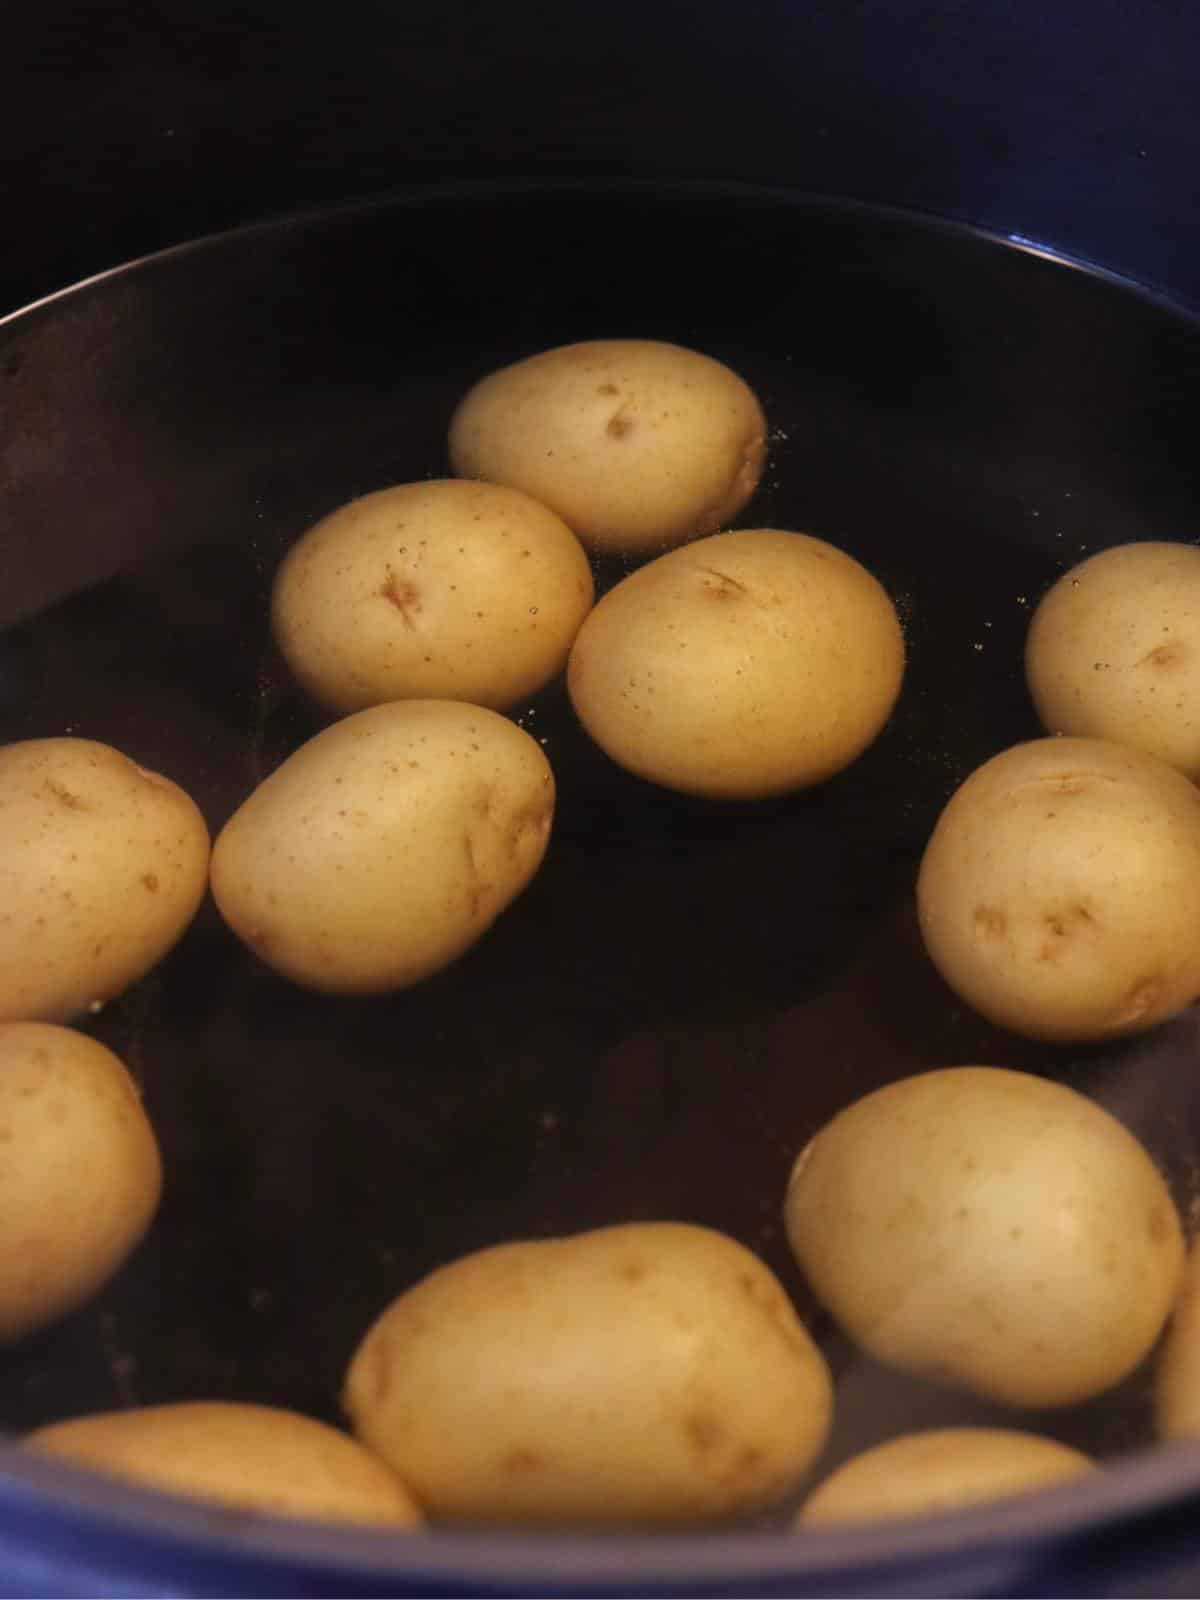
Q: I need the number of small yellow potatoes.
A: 13